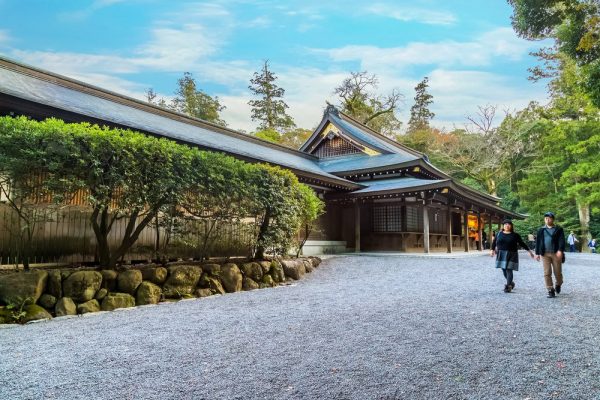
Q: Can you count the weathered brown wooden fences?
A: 1